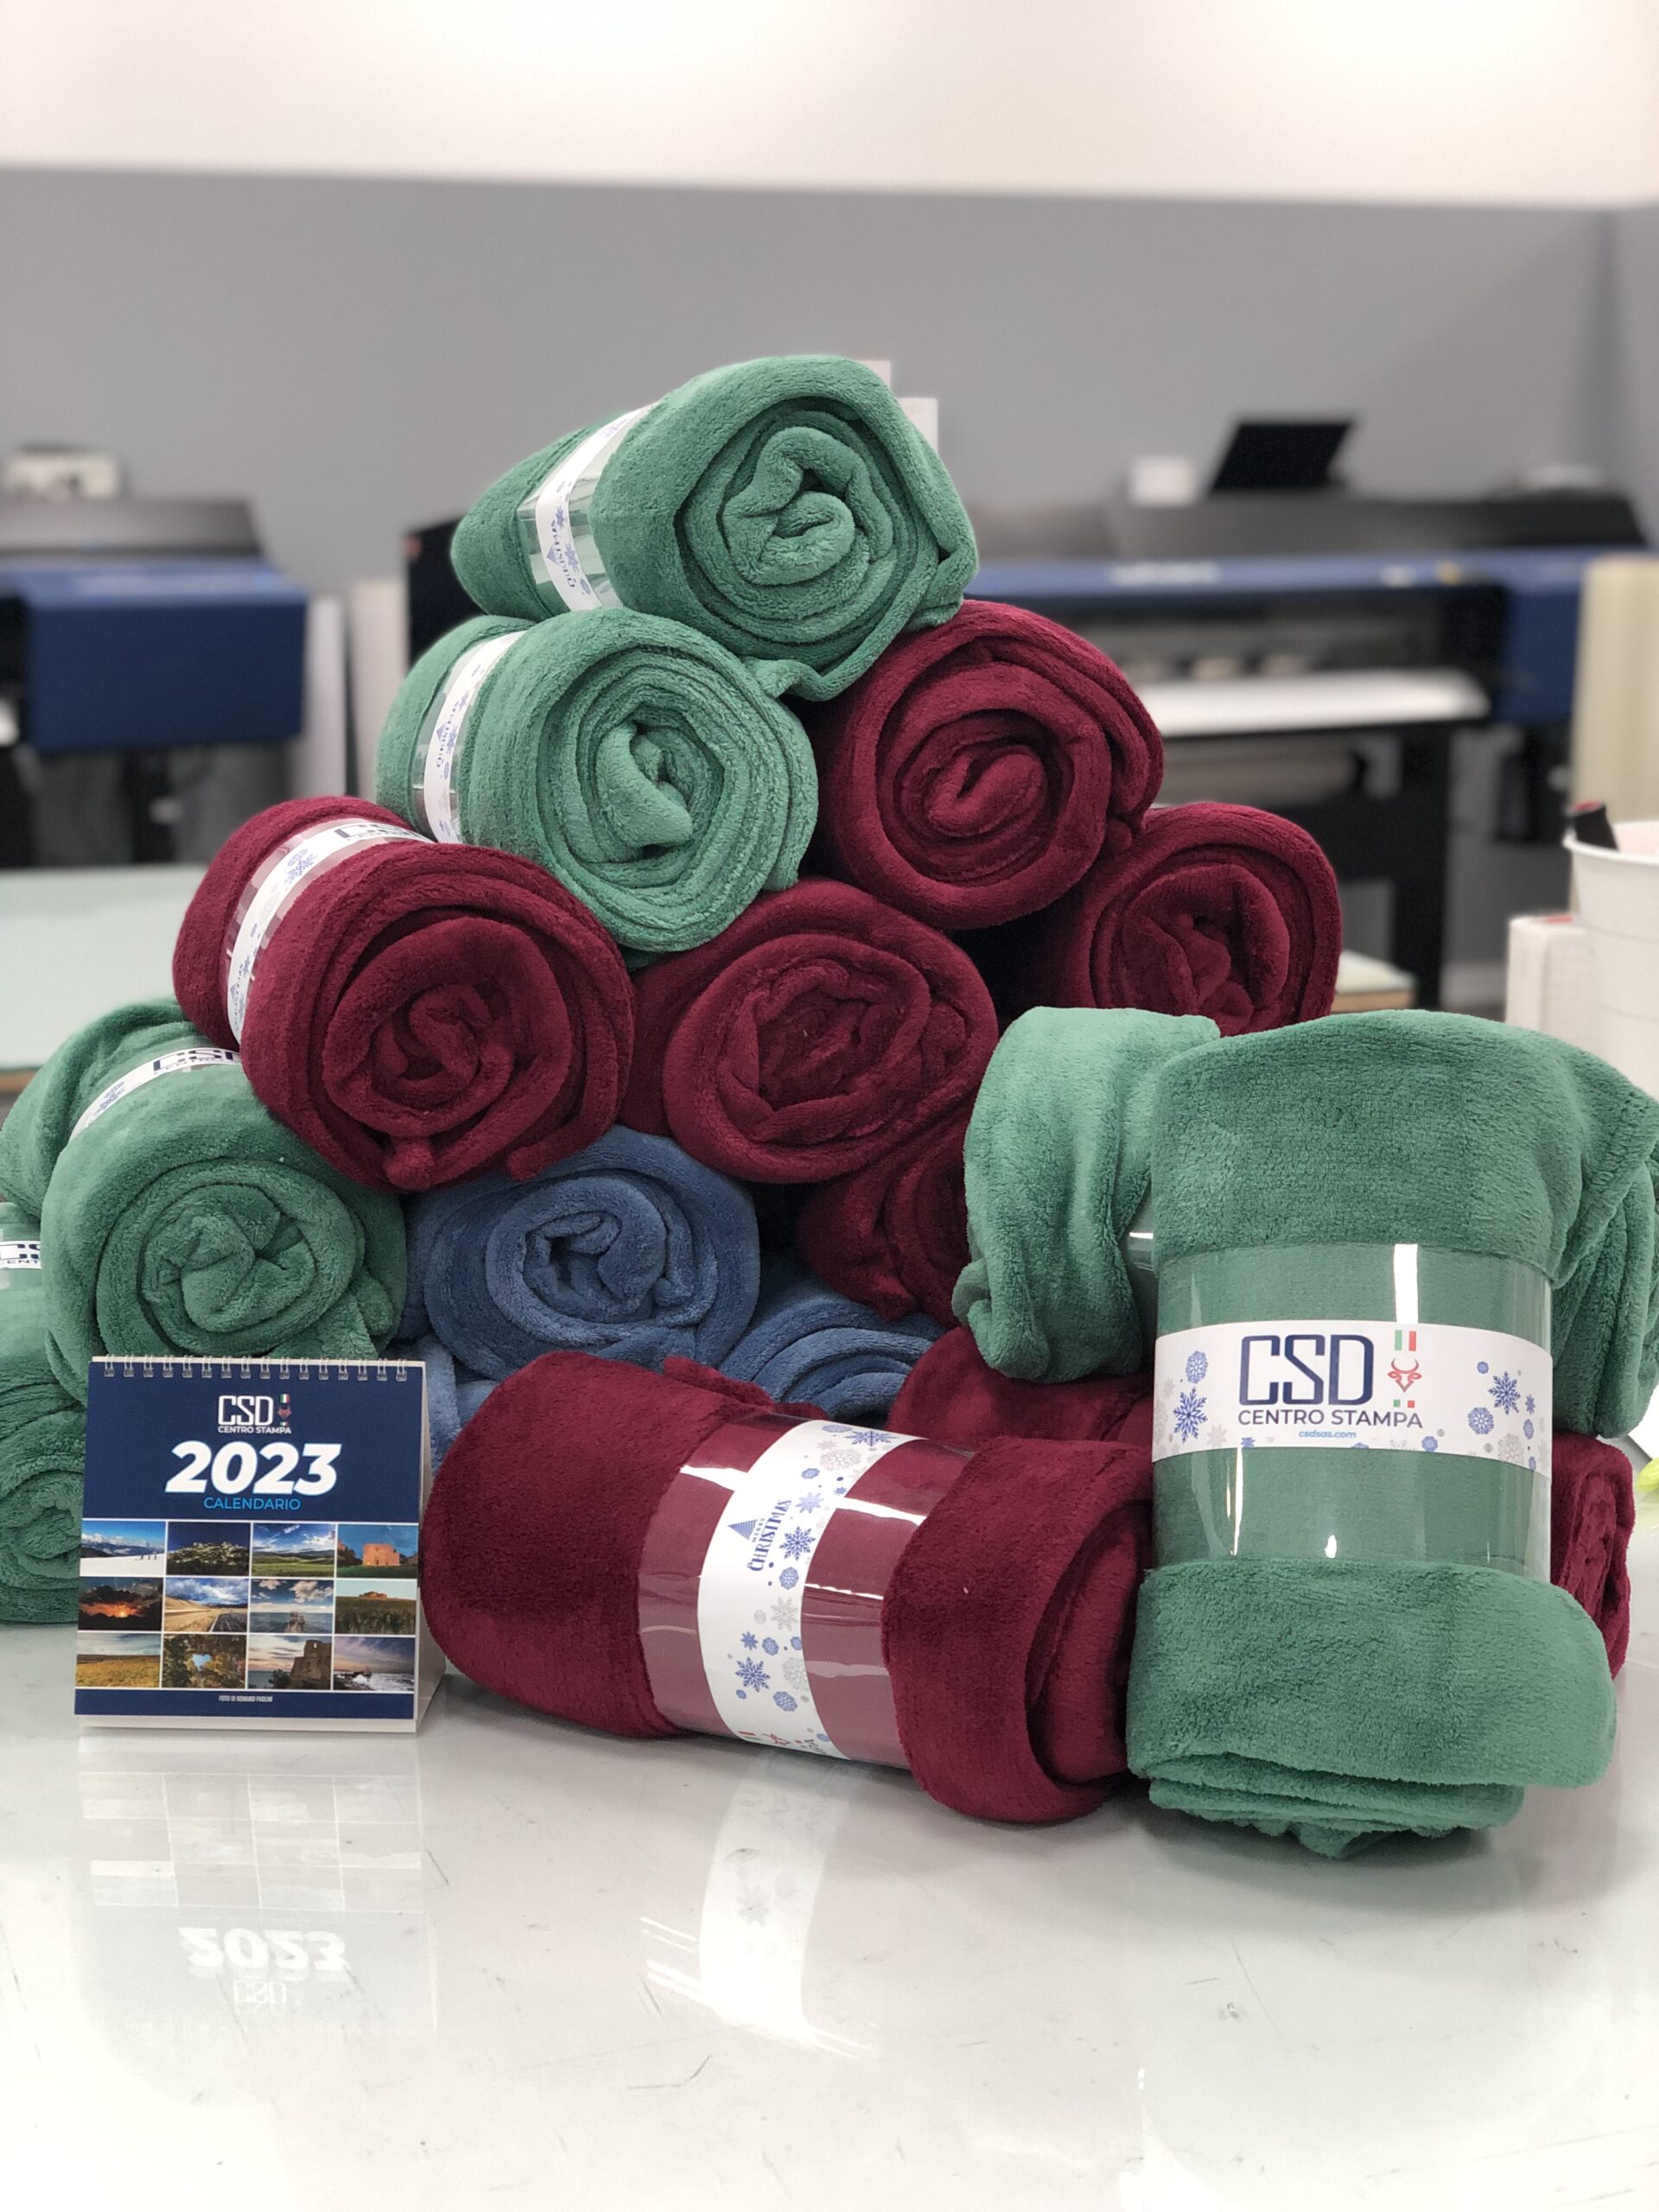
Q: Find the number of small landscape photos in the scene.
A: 12